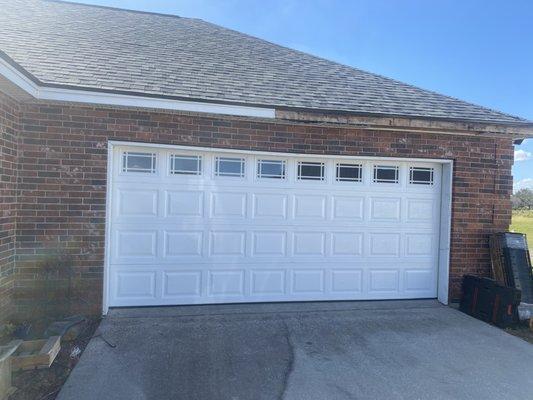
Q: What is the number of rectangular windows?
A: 8